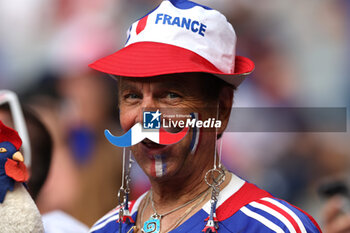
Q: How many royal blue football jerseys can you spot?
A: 1